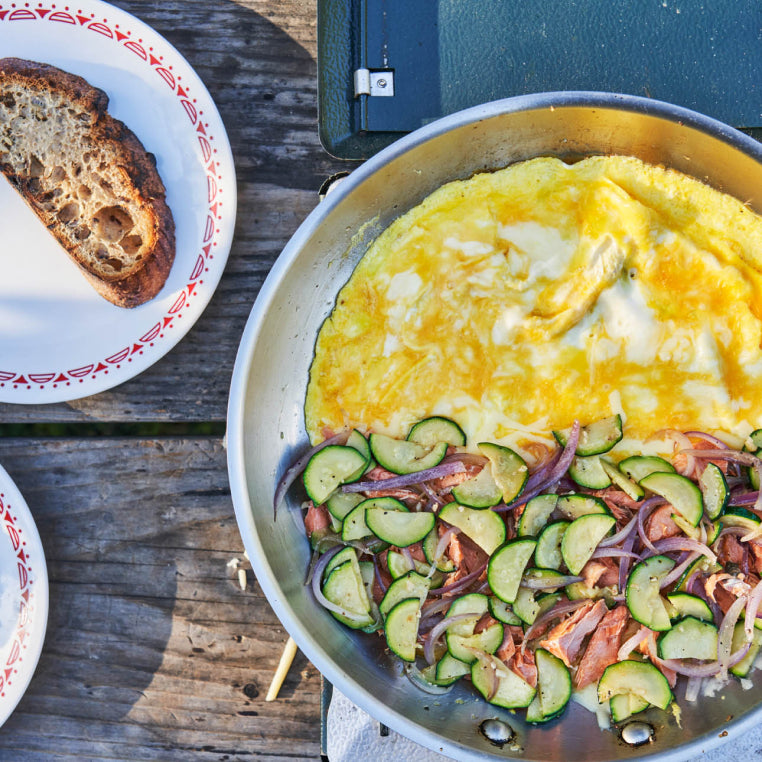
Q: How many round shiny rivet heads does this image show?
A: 2